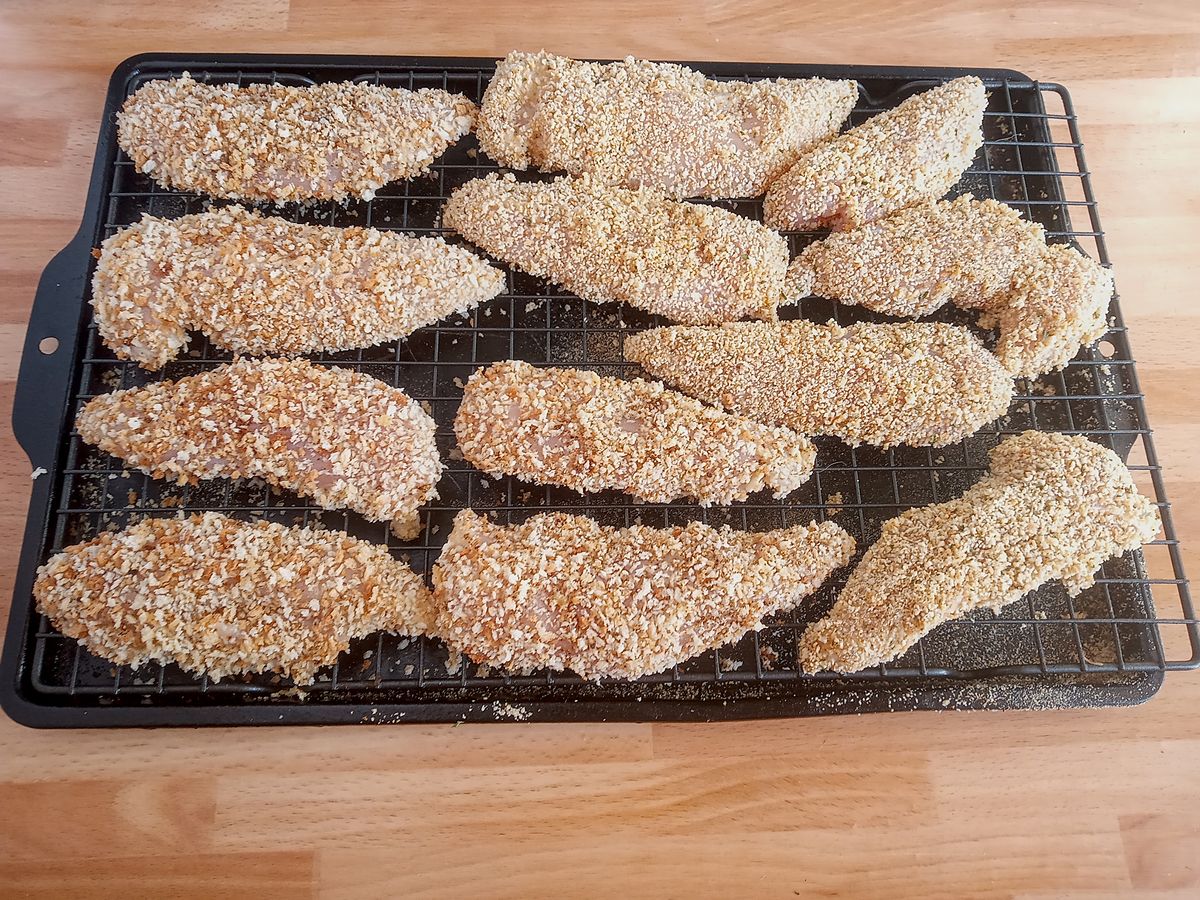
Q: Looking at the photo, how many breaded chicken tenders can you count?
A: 12